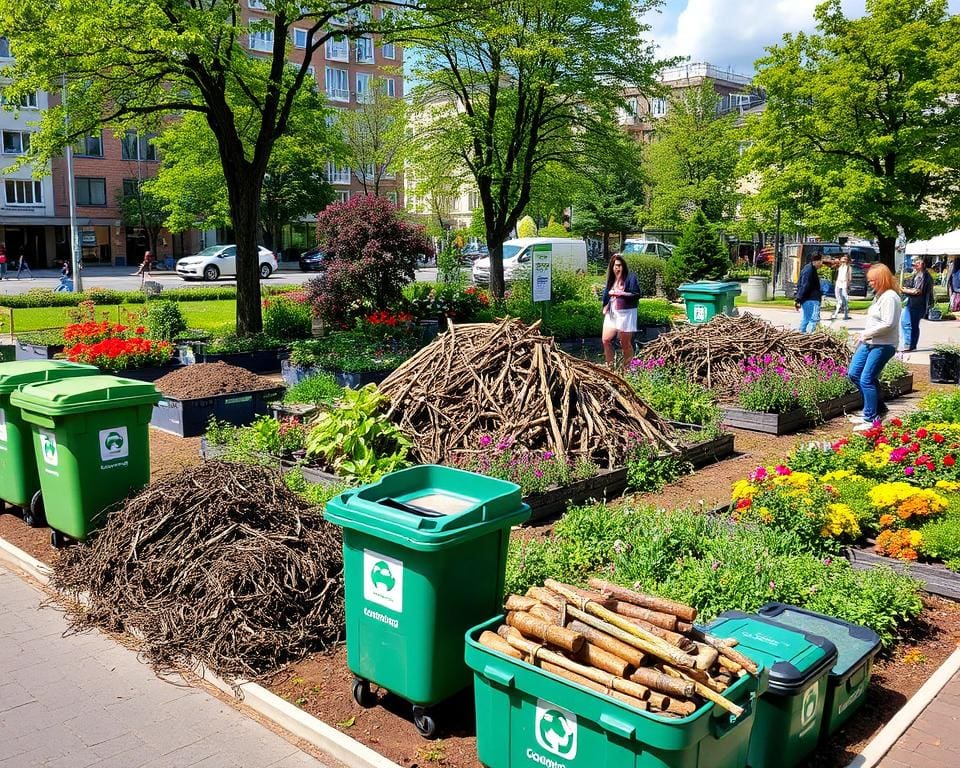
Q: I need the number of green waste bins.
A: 7